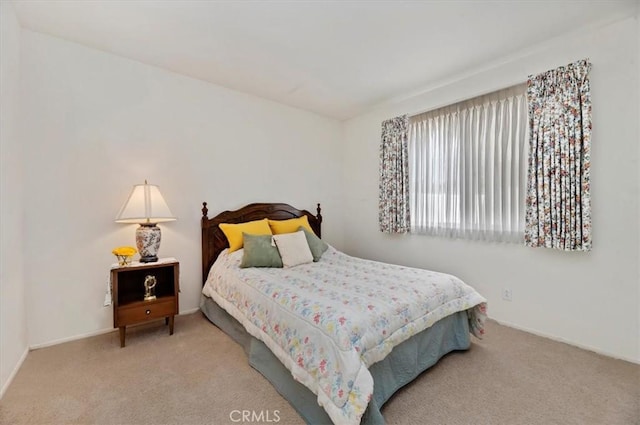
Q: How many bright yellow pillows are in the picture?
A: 2